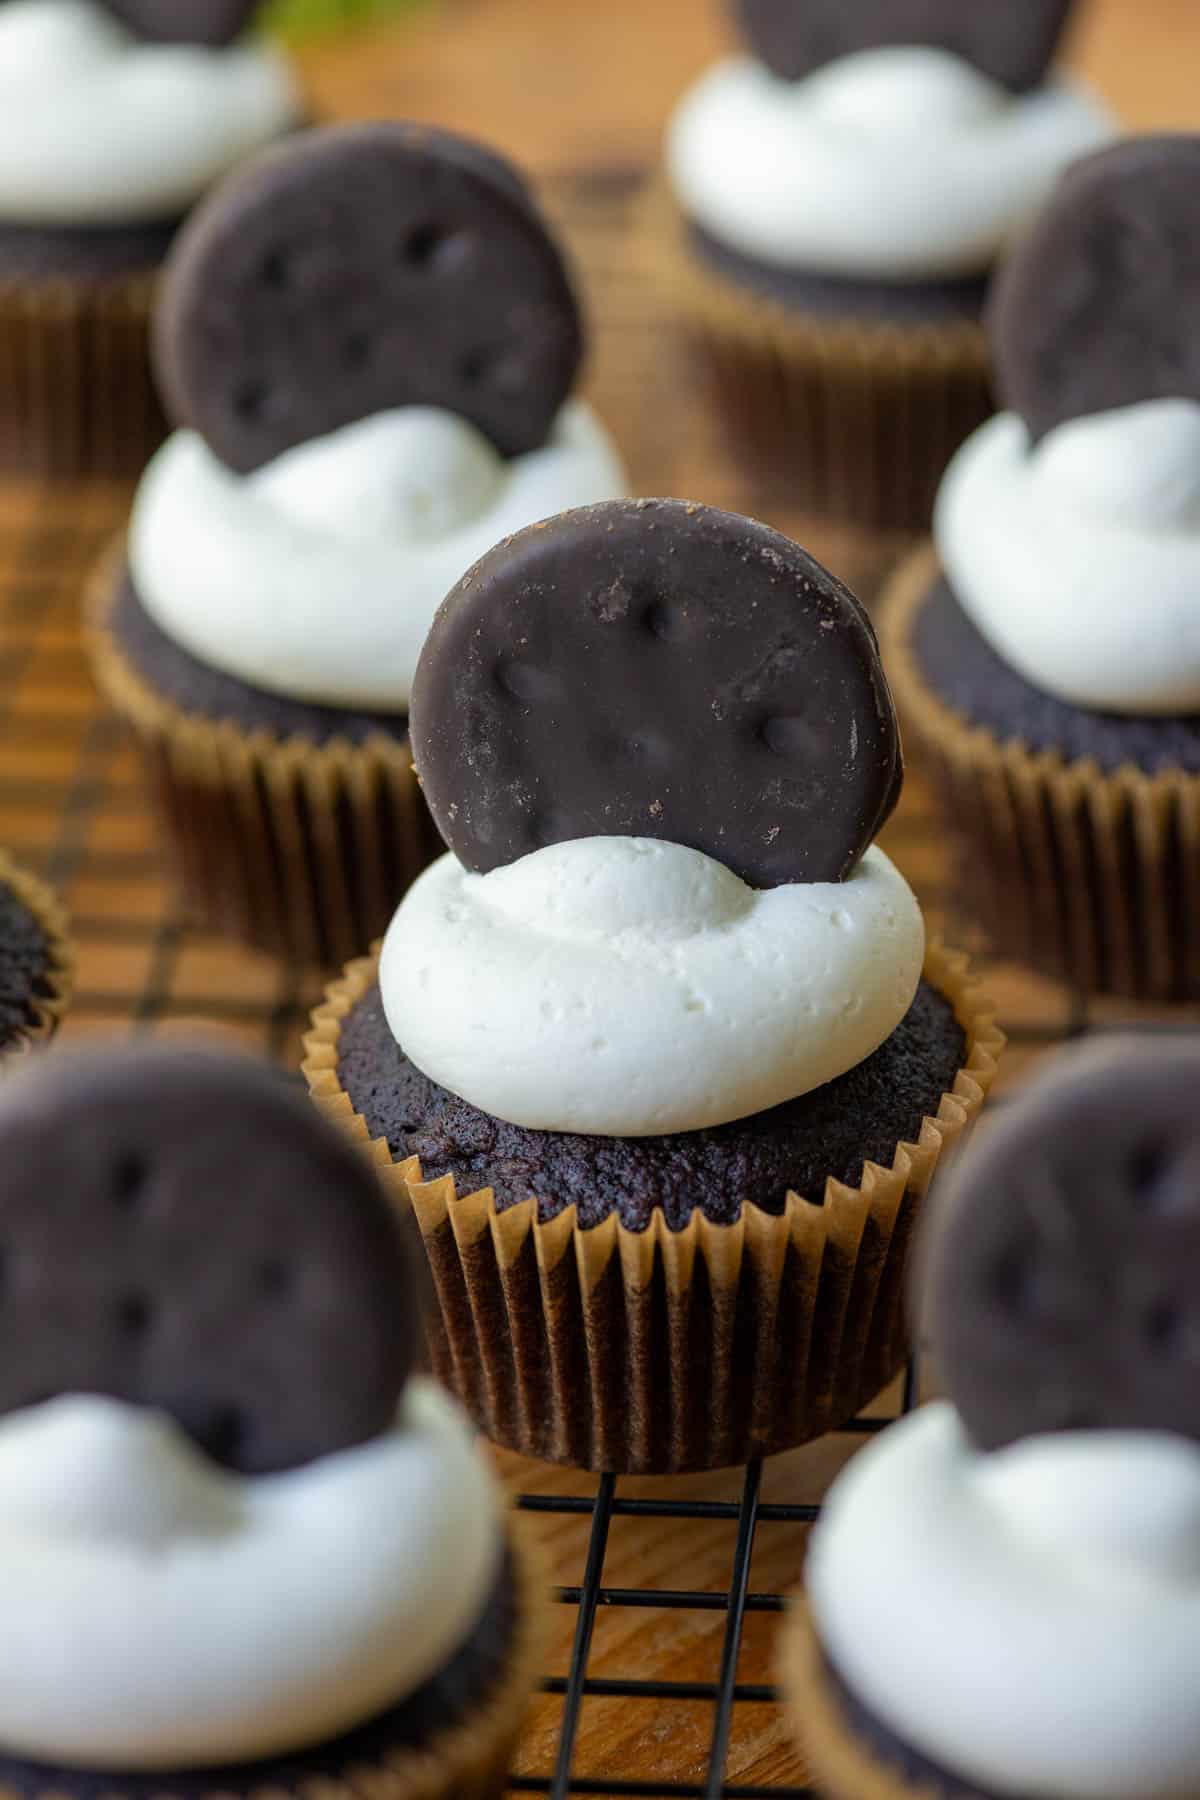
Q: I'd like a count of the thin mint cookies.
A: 7